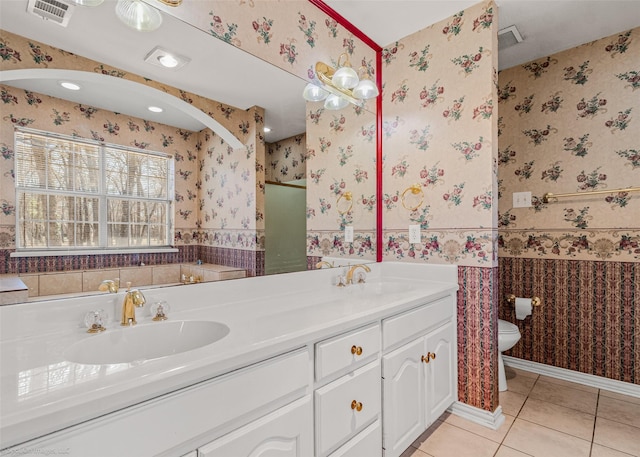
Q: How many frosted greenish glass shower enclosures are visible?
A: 1